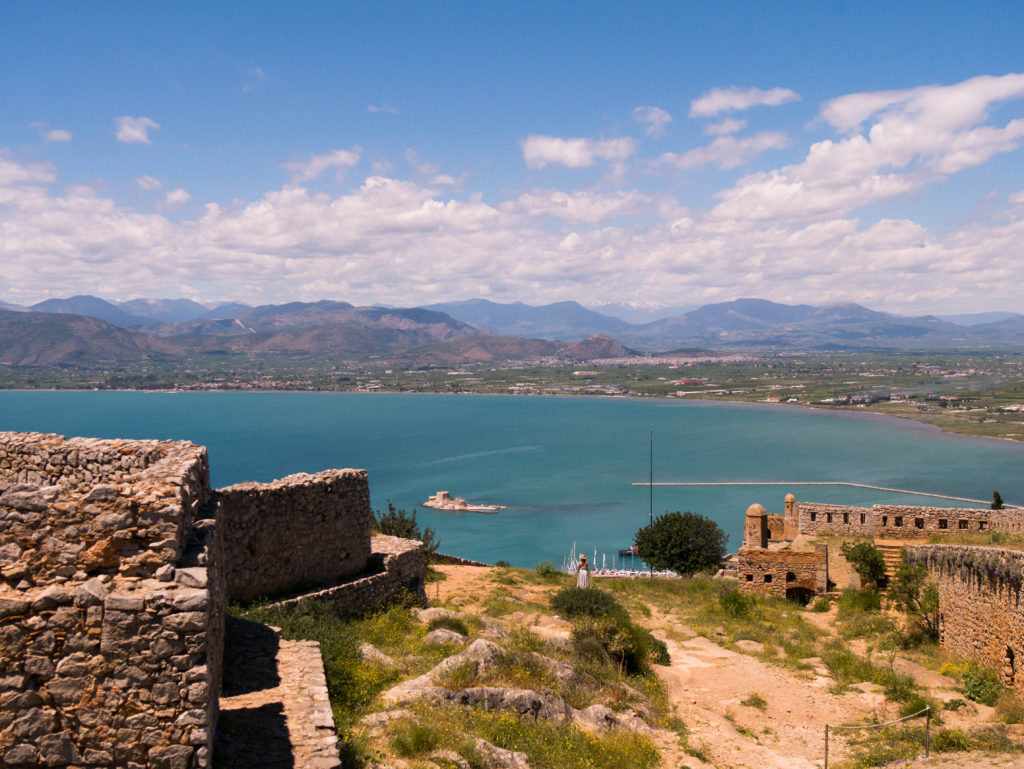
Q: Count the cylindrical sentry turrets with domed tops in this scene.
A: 2